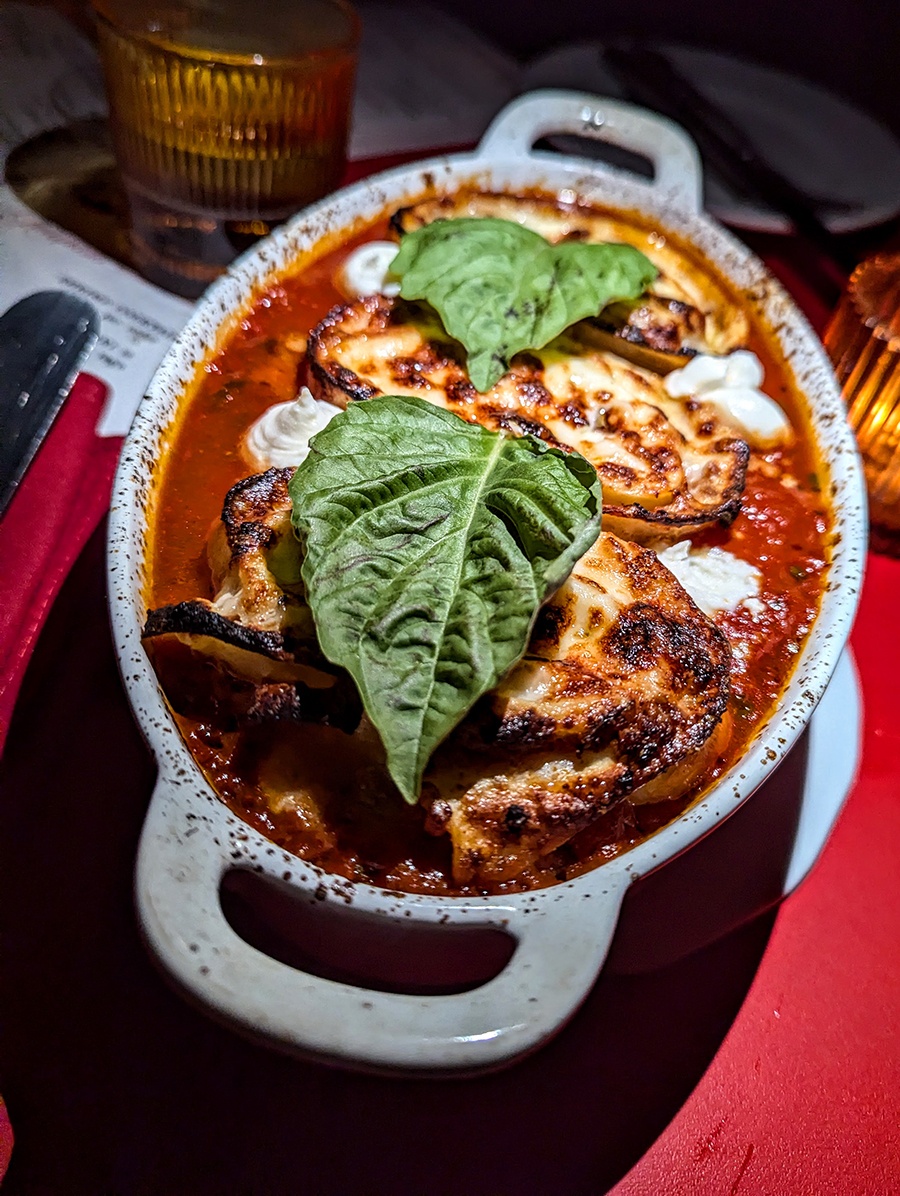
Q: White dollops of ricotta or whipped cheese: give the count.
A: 4